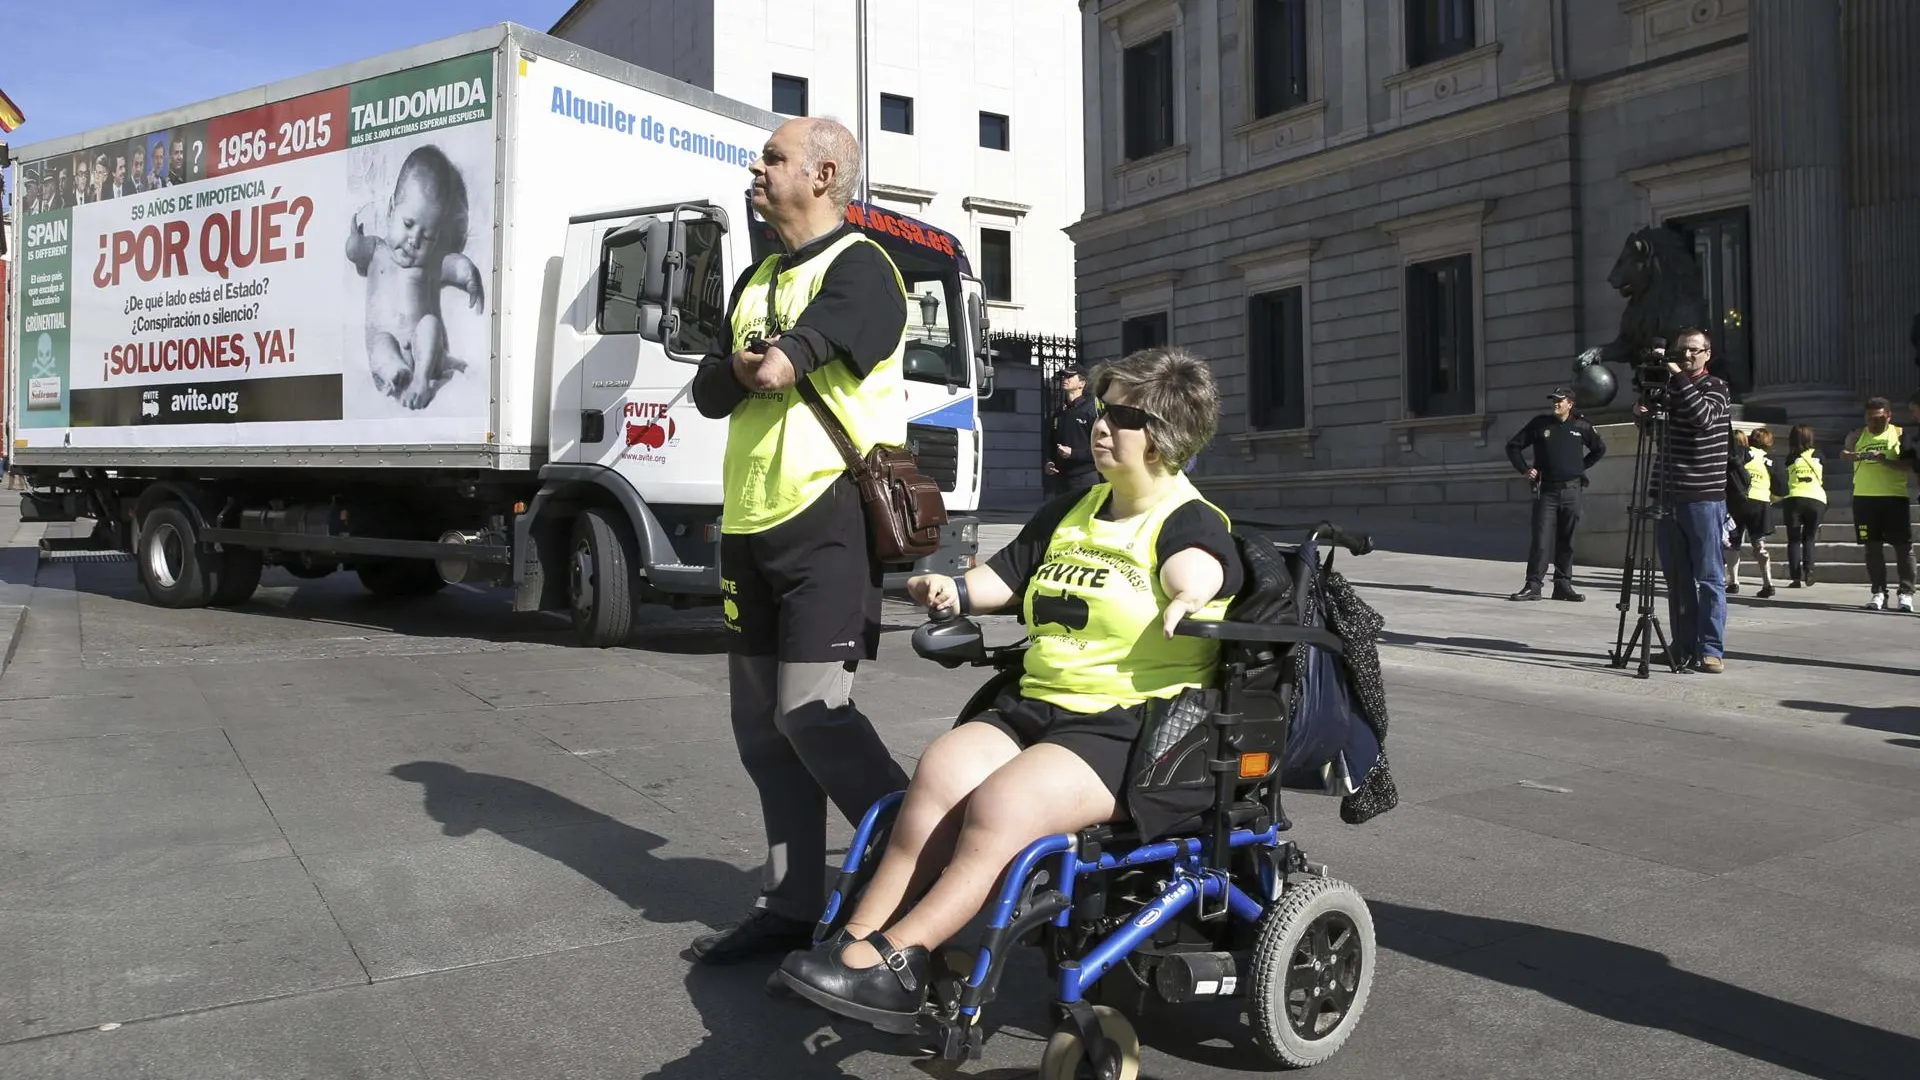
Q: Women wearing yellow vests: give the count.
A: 3